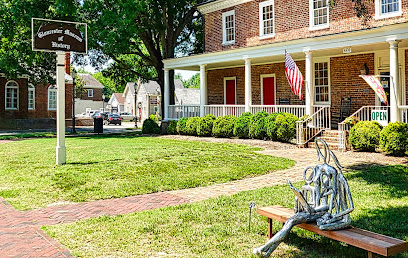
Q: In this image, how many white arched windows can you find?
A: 3